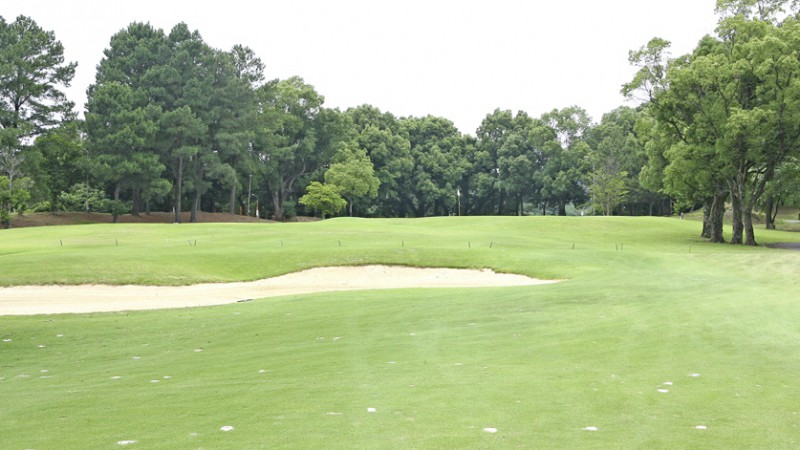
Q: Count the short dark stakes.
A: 13